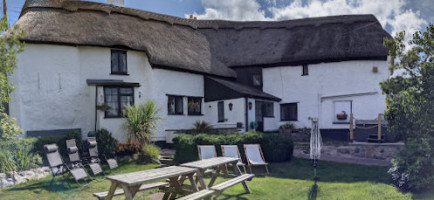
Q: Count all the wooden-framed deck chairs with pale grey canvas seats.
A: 3